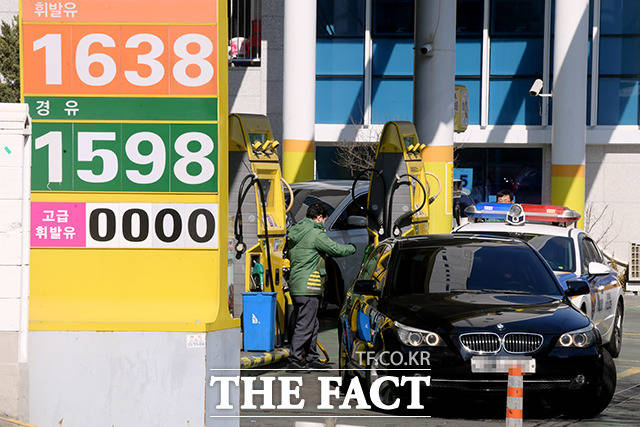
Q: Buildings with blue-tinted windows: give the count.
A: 1